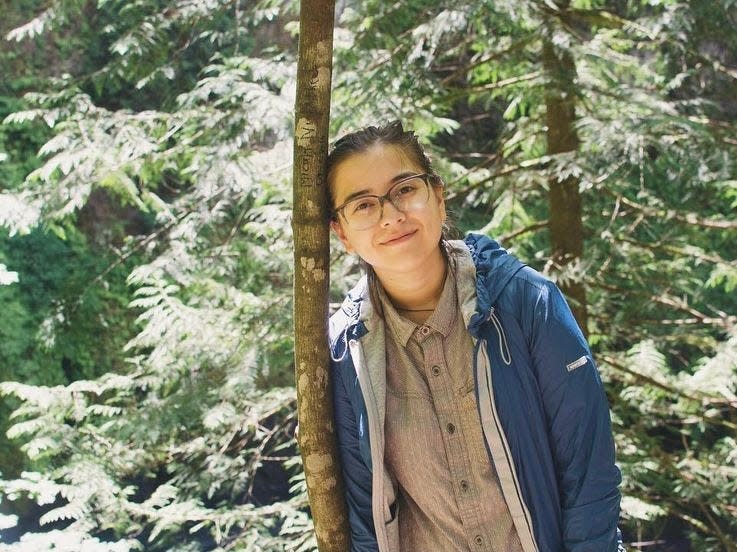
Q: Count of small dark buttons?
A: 5